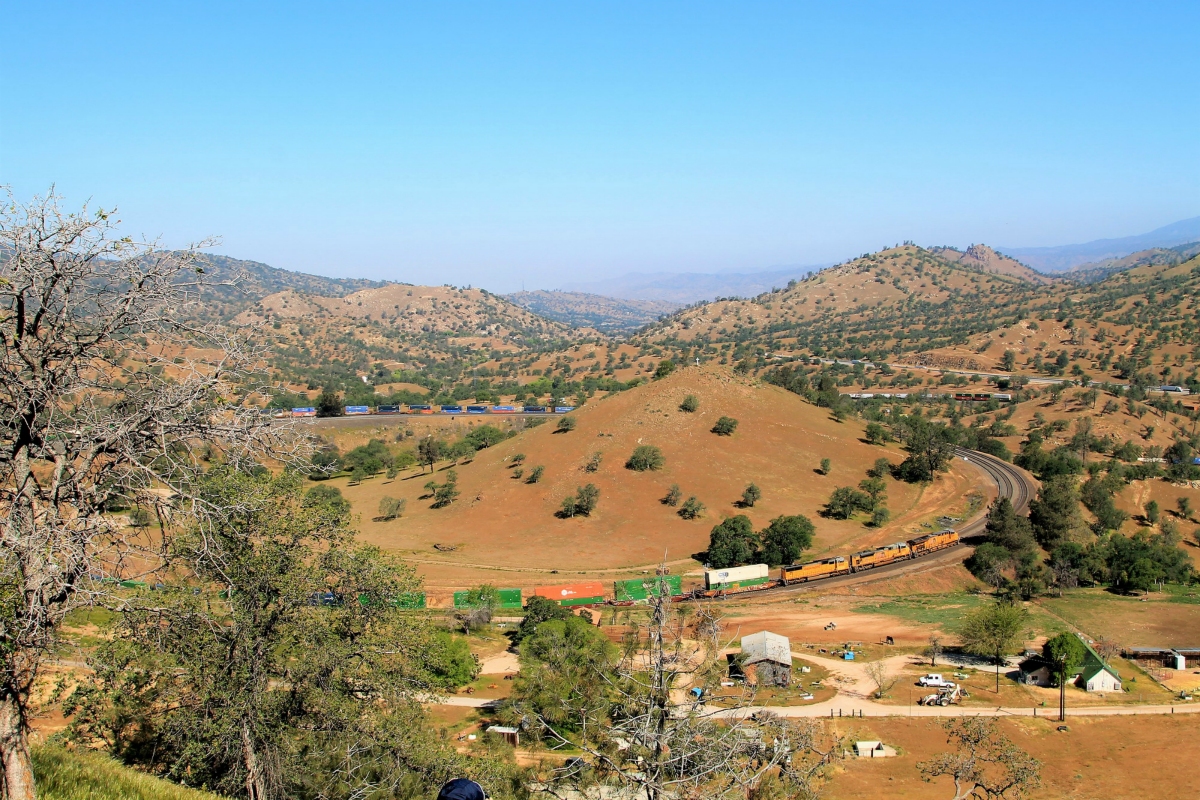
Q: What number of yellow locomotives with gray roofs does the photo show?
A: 3